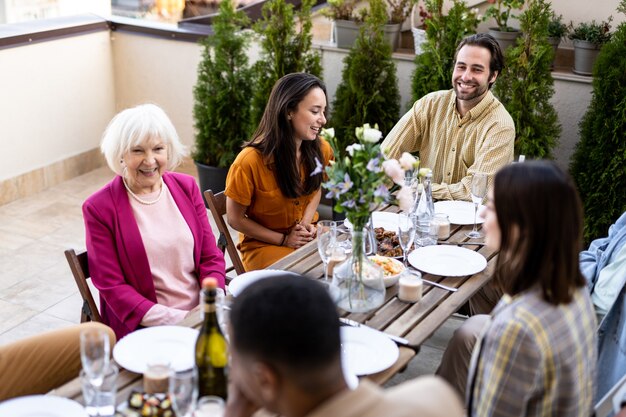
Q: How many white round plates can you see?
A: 7